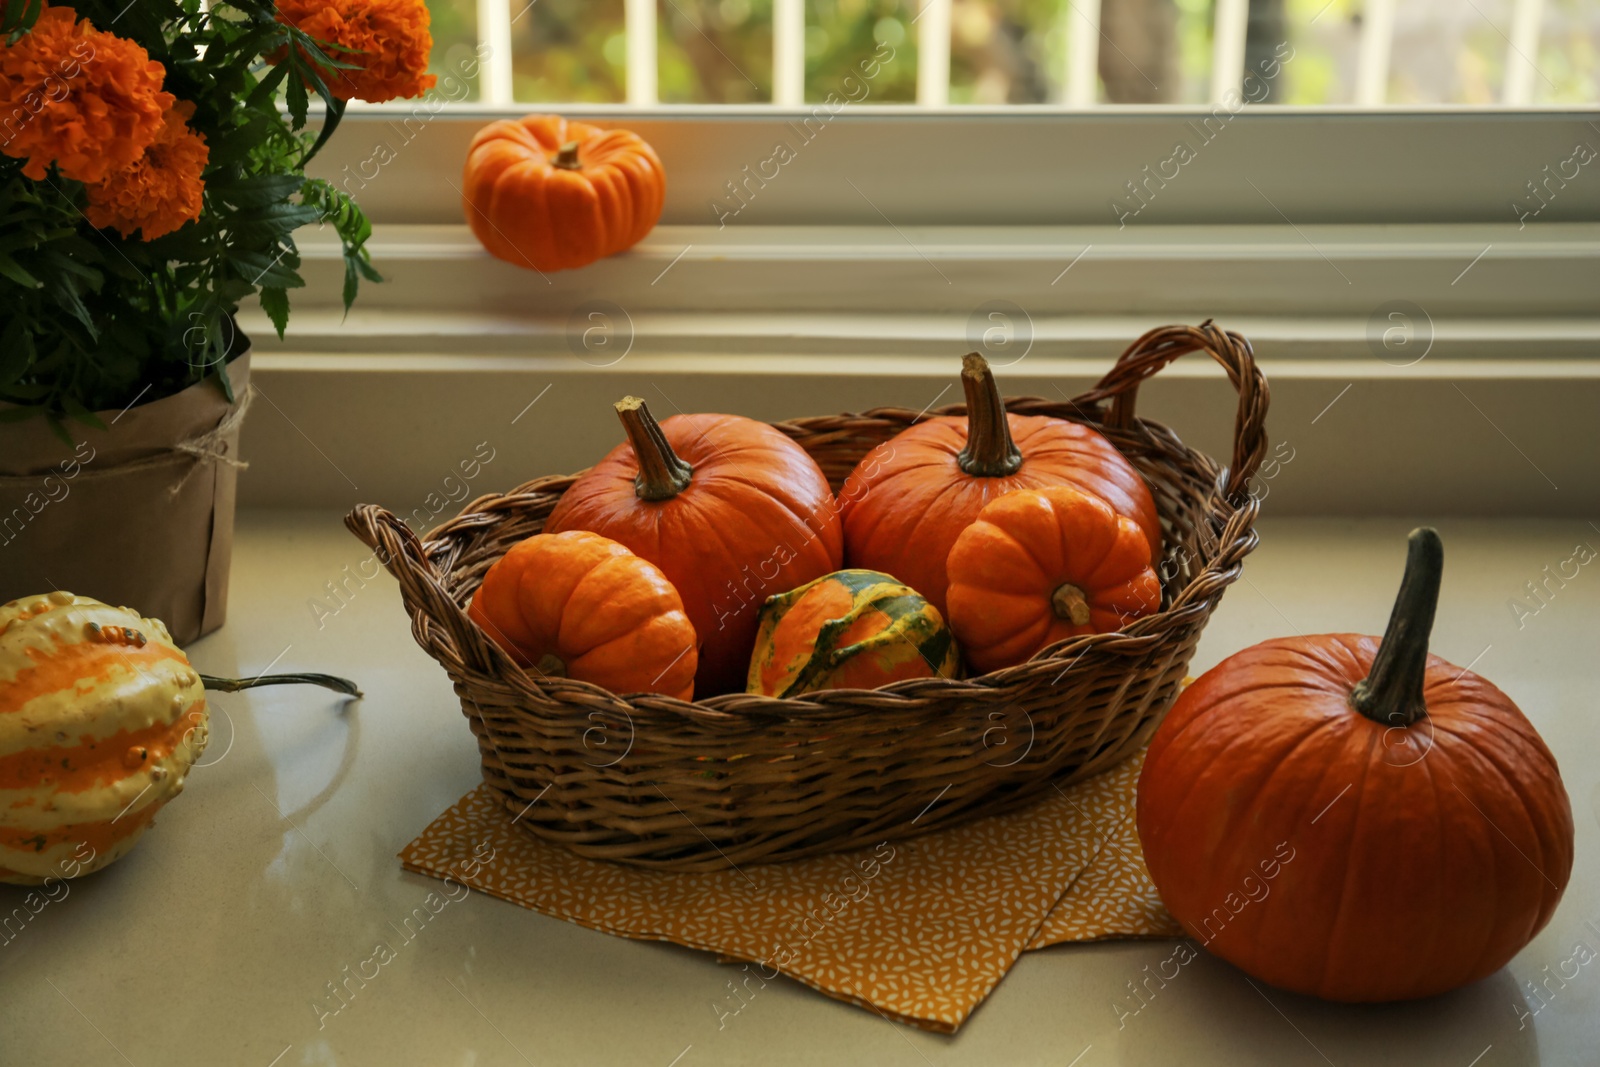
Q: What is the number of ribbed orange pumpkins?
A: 6